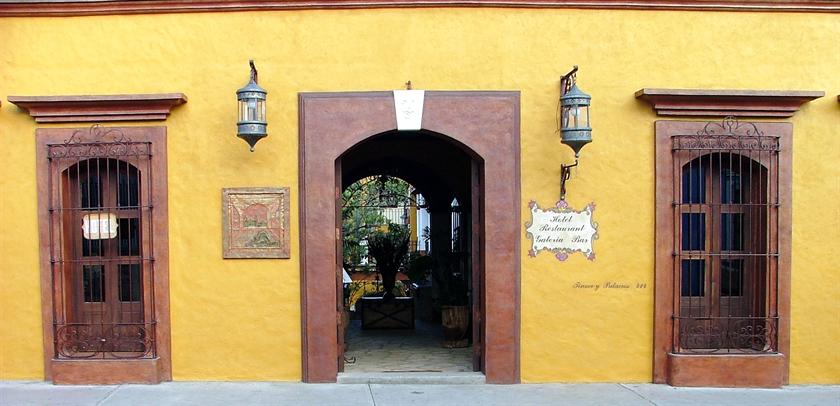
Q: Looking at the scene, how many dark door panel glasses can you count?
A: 12